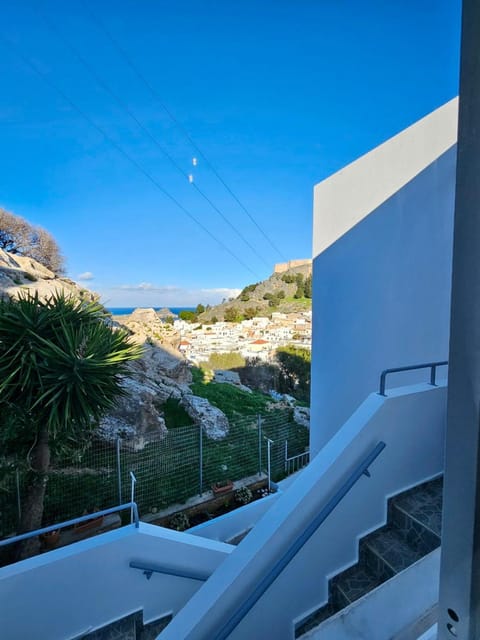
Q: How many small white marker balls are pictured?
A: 2